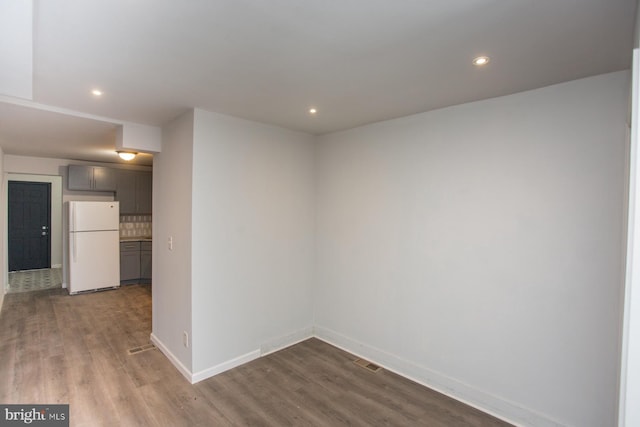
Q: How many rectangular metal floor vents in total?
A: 2